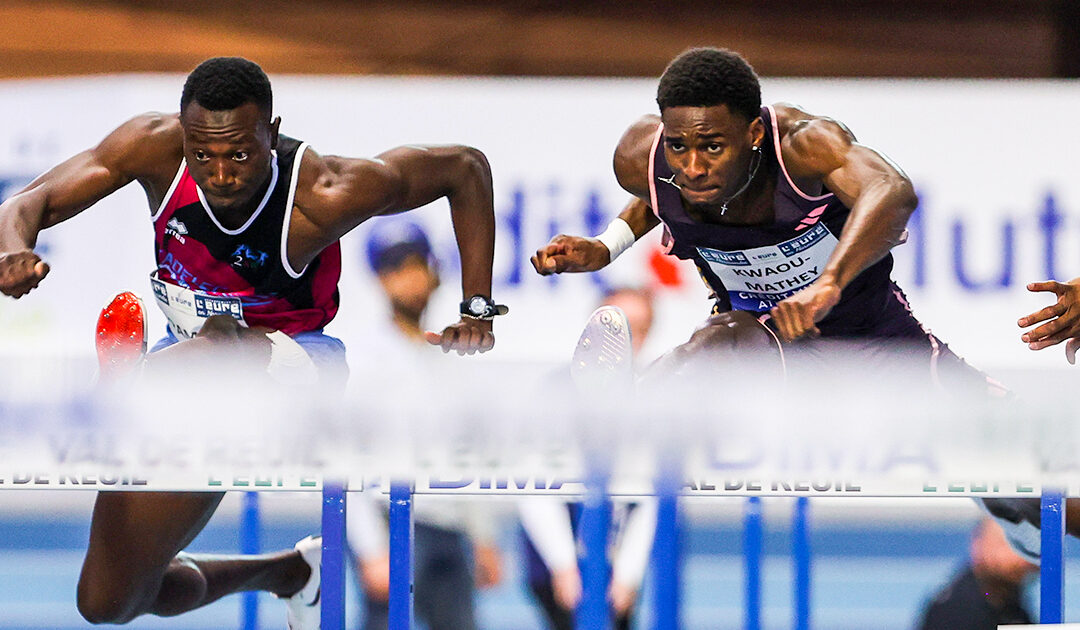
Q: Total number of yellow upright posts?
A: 0